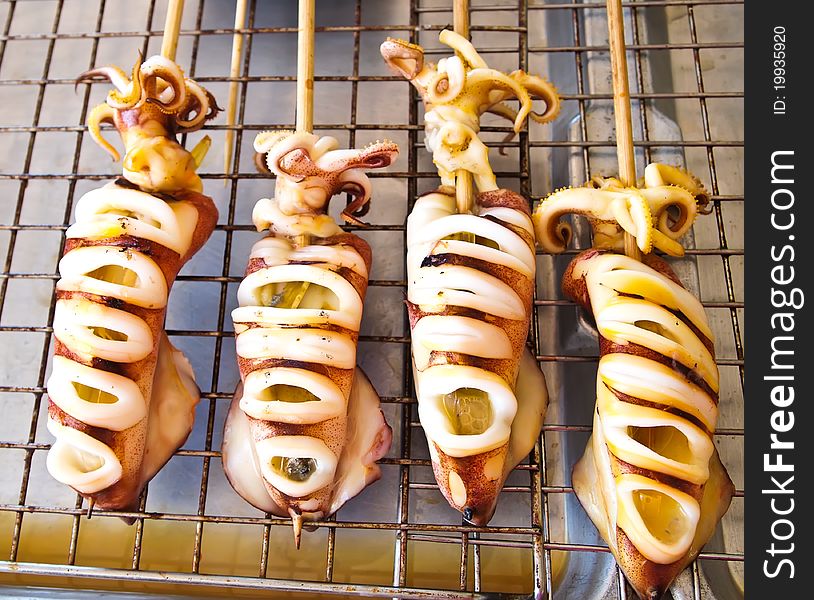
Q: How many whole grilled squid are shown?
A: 4